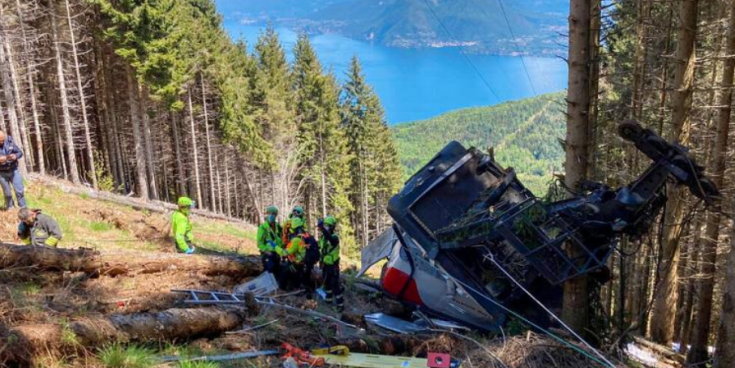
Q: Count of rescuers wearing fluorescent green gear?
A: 5